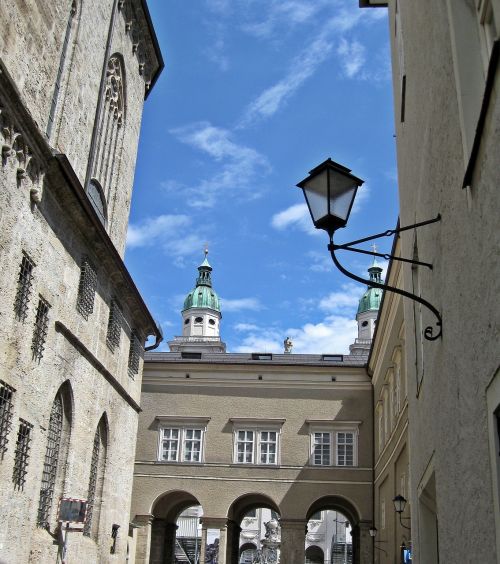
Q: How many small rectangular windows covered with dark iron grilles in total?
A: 7